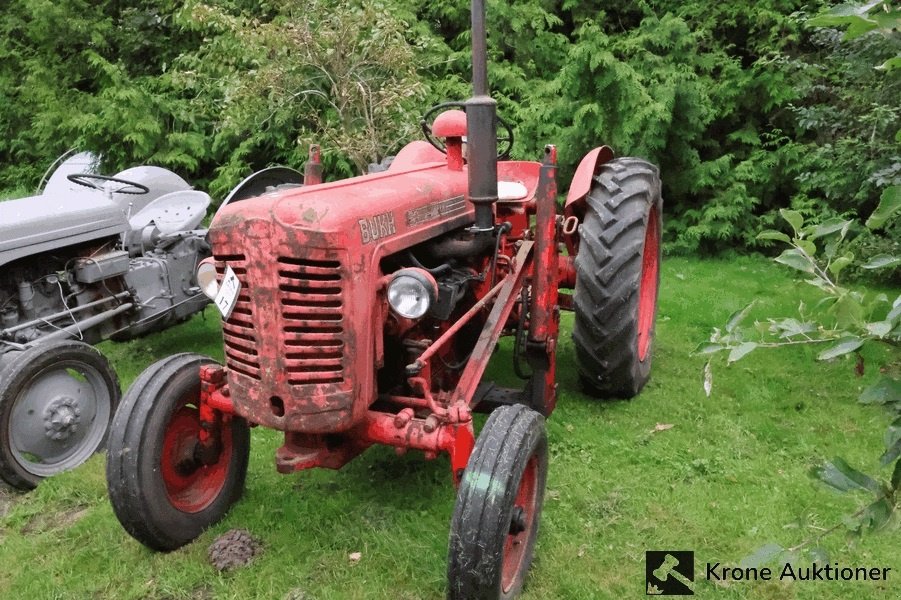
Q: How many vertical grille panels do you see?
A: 2